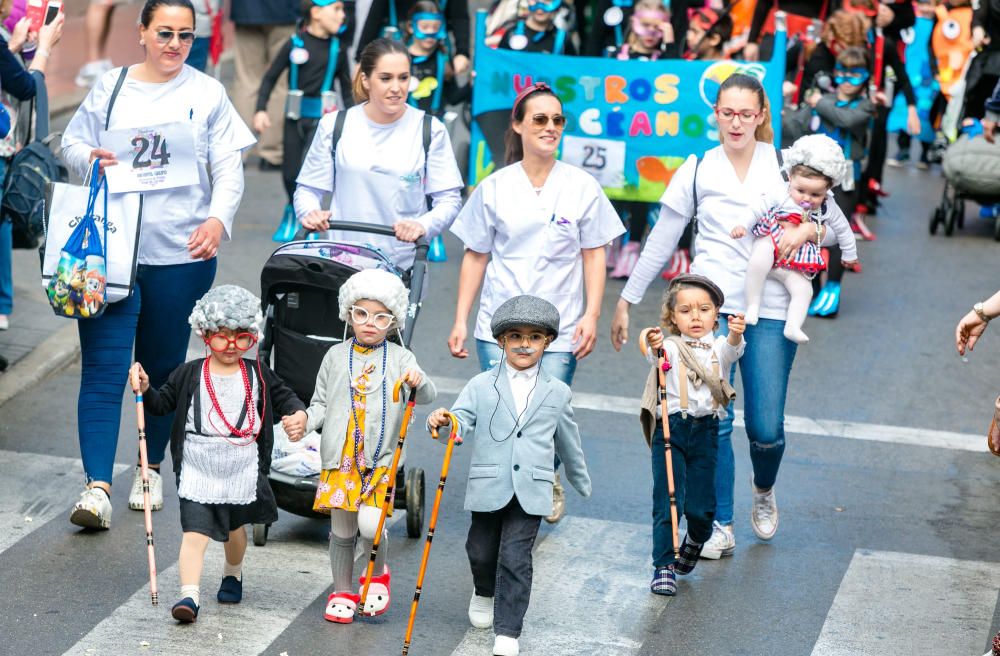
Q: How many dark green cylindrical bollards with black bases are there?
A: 0